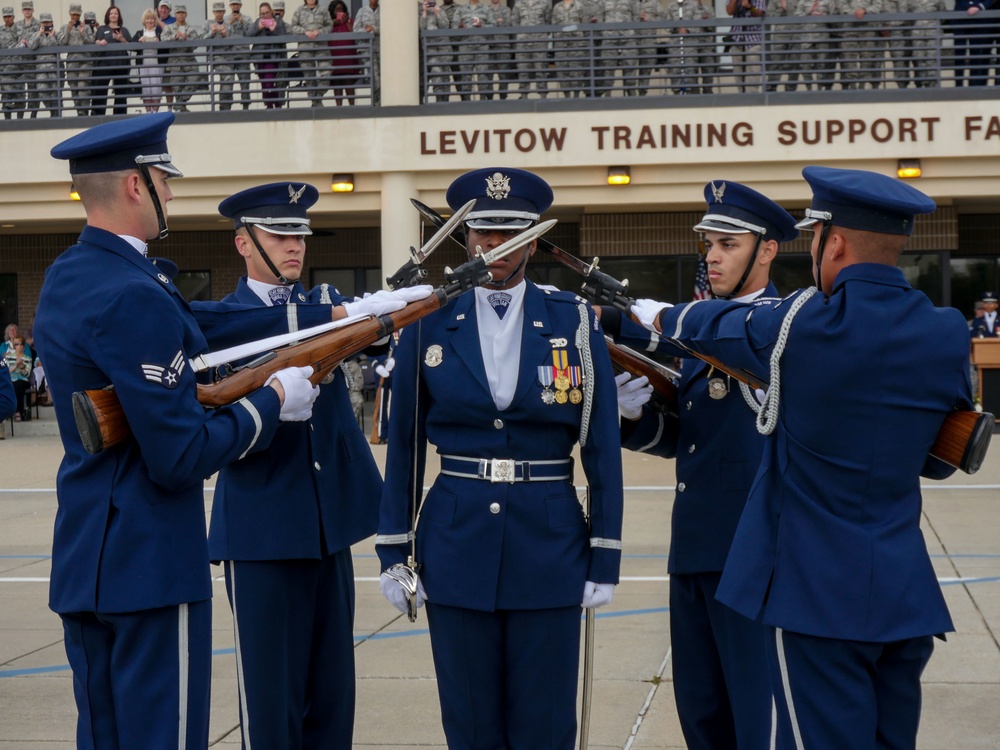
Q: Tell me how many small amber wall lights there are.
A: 4